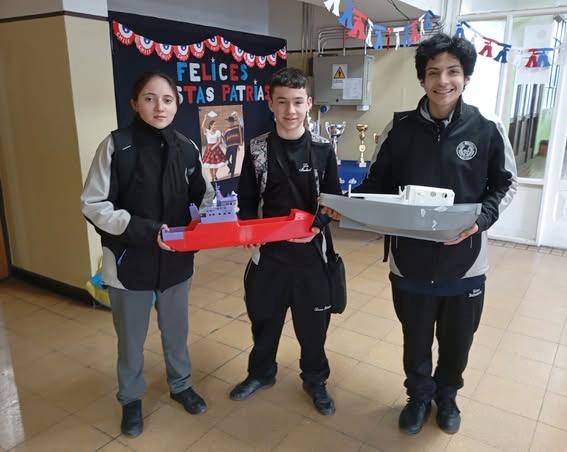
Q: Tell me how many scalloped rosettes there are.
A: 12